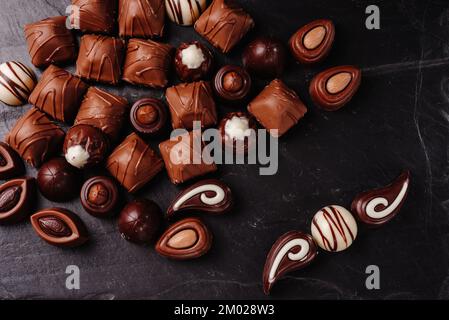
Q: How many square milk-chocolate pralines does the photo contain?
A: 13